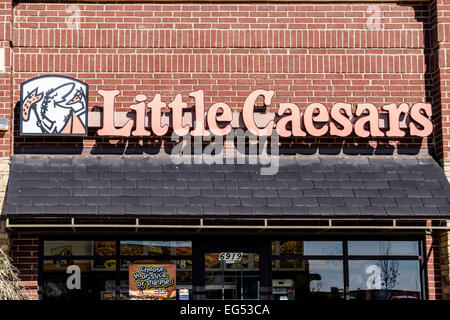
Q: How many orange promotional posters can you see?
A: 1